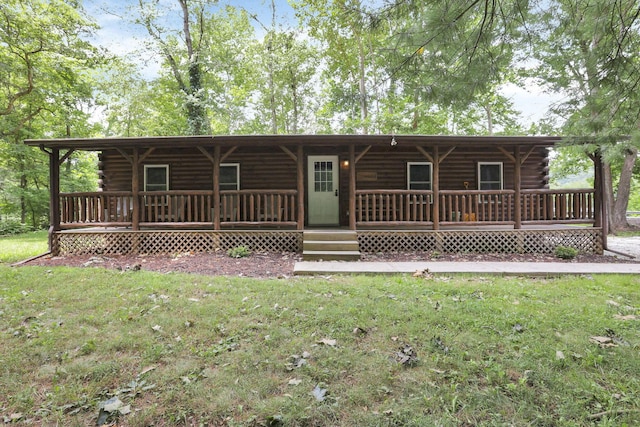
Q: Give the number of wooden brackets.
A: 12